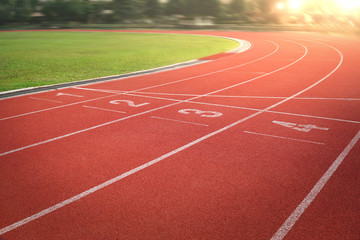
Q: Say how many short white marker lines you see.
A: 4